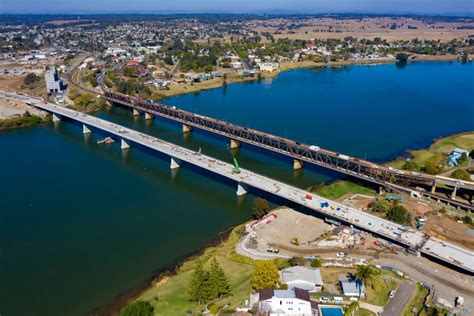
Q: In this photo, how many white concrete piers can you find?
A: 5